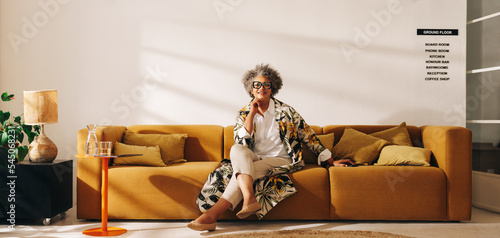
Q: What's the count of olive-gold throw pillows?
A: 6